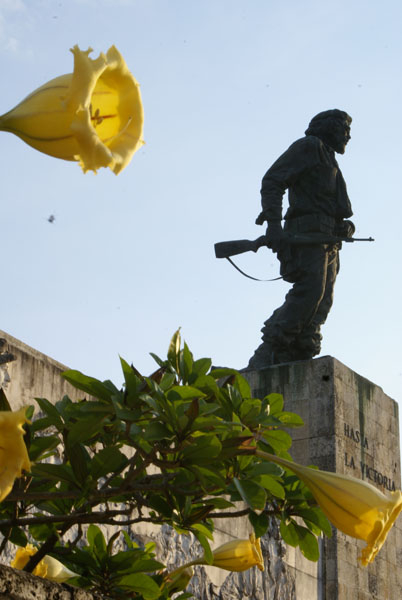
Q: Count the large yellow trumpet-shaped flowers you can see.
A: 5